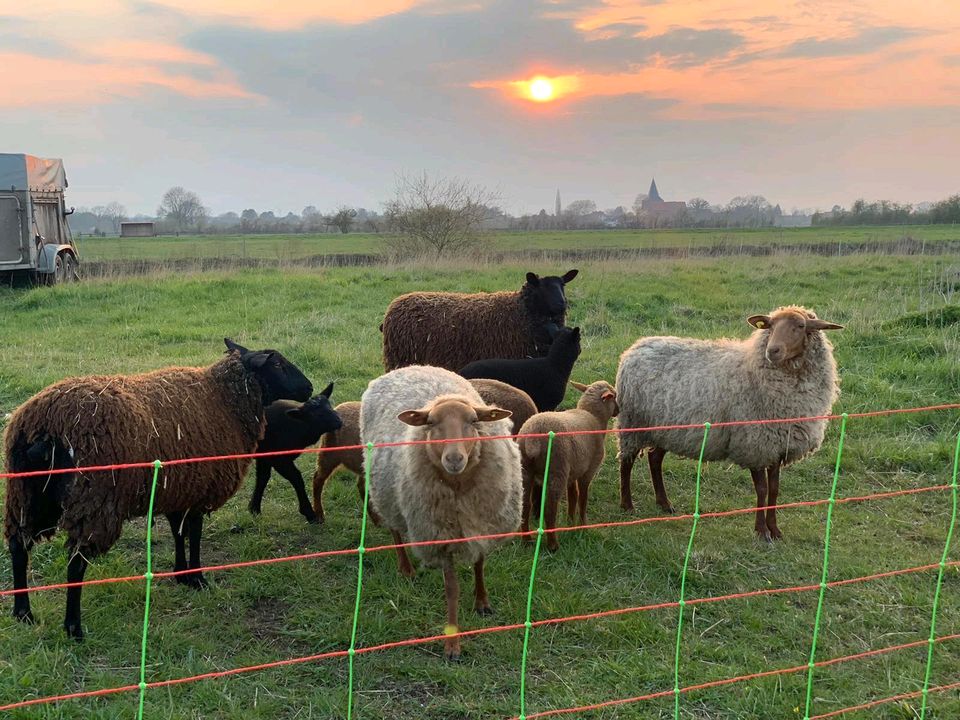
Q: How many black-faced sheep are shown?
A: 4